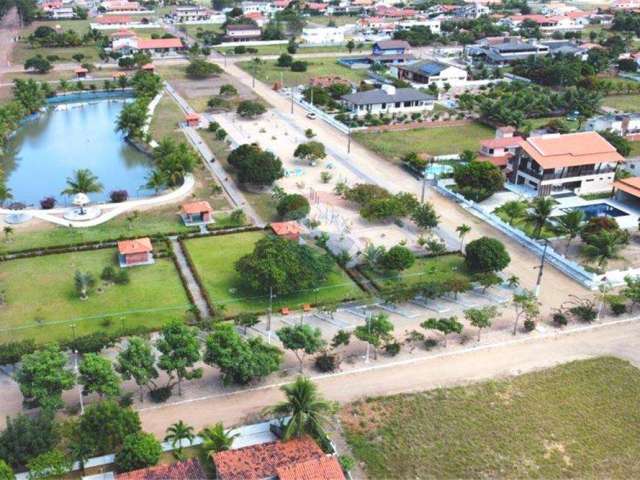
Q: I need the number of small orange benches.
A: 2